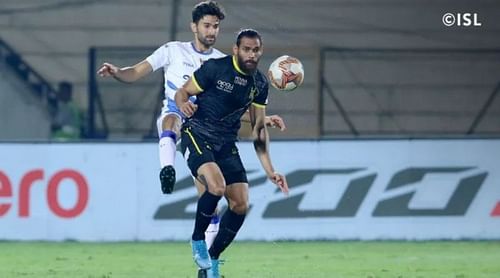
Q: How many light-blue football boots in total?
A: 2